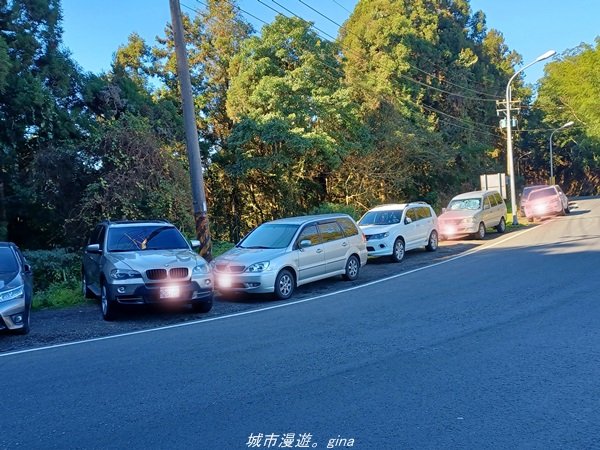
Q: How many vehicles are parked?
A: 7